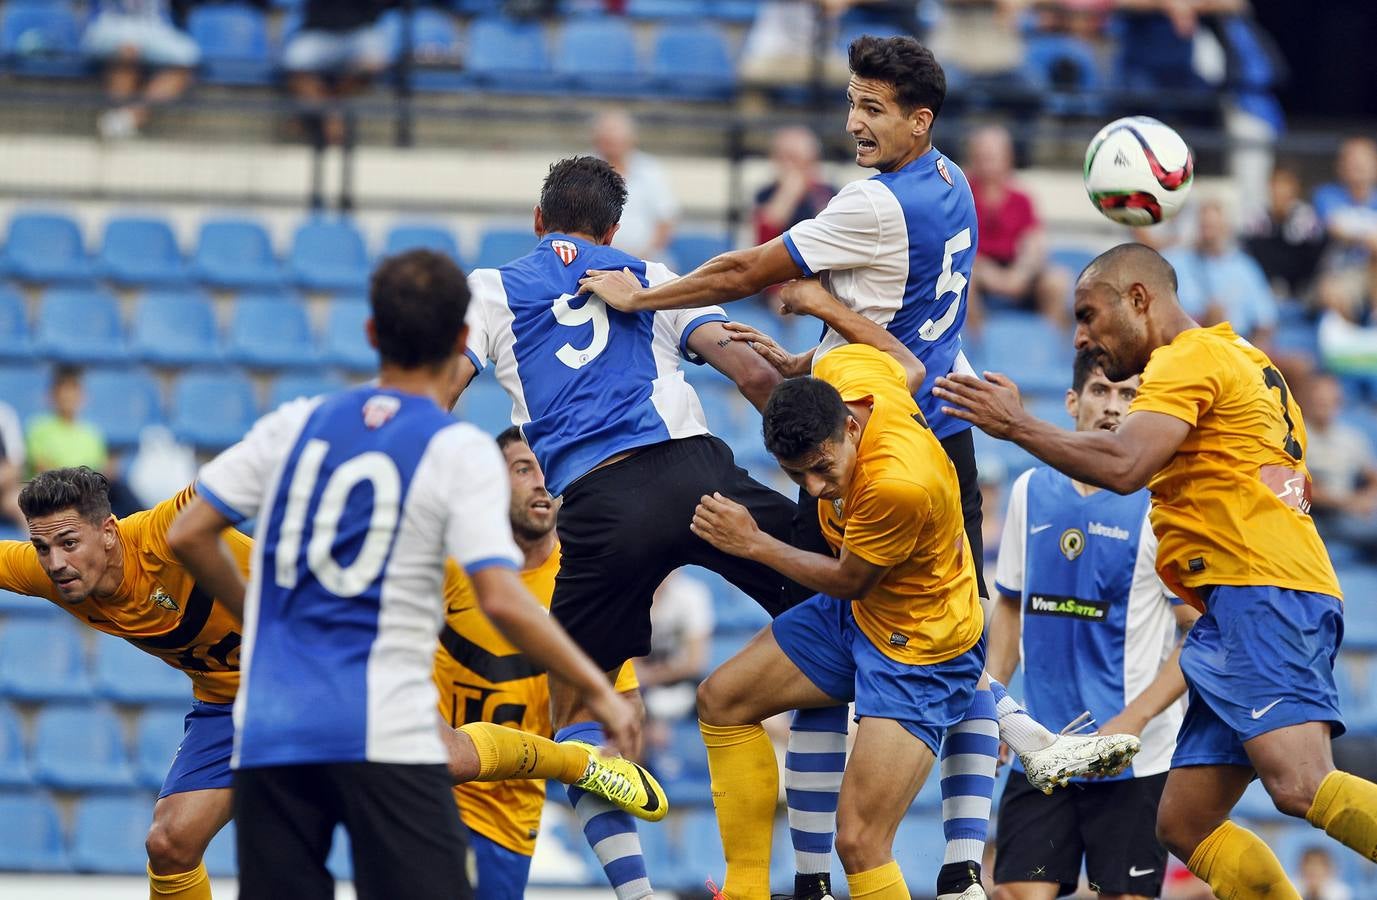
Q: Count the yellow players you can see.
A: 4